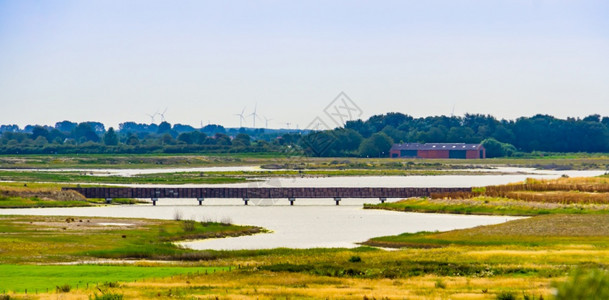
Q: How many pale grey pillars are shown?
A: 7